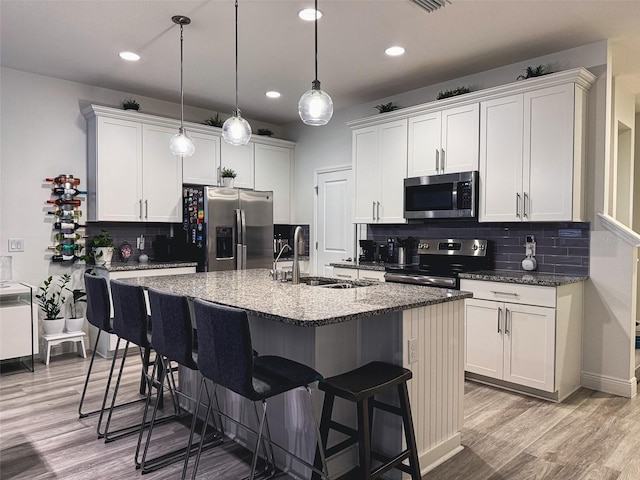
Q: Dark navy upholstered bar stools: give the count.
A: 4